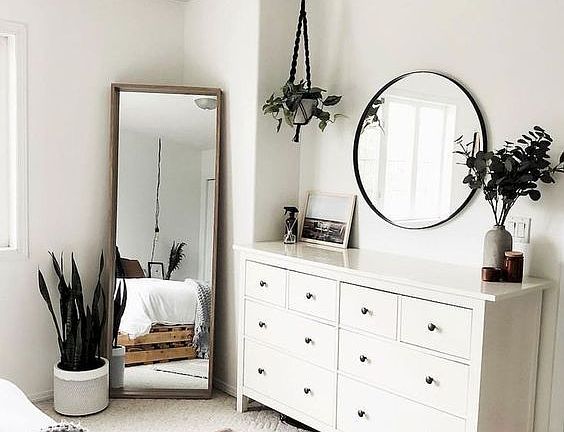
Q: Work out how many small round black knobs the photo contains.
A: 11